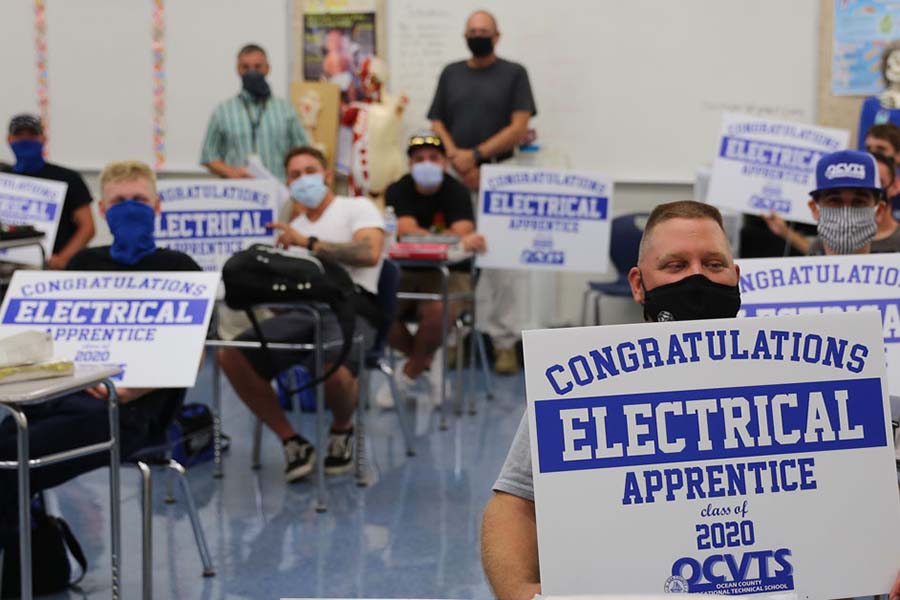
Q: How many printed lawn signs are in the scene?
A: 7